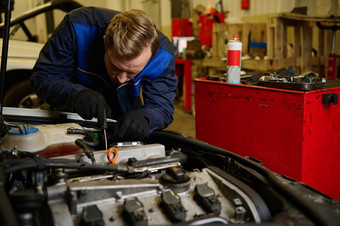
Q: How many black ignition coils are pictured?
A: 4